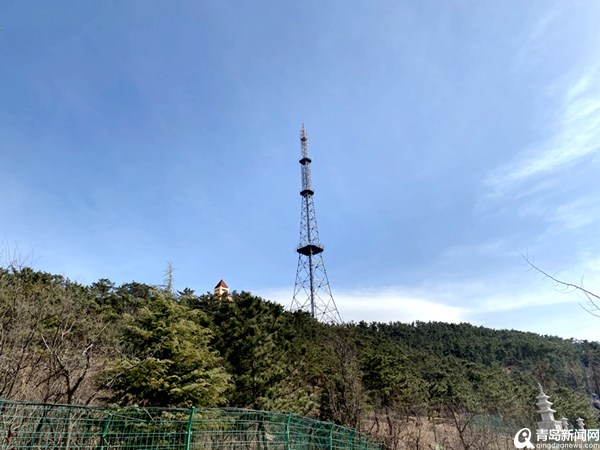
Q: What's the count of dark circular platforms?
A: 3